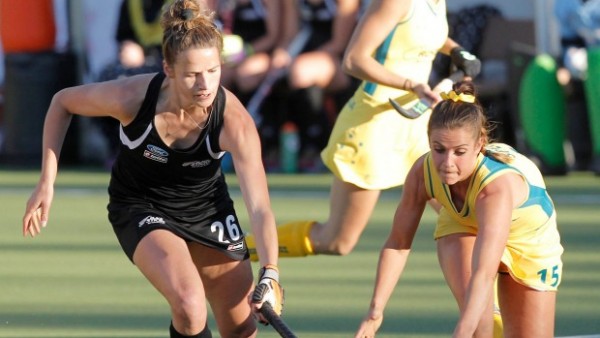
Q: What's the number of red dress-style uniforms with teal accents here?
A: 0